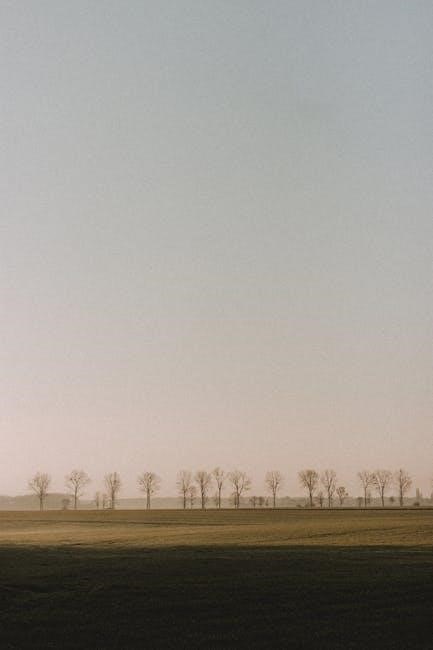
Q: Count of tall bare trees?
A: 14